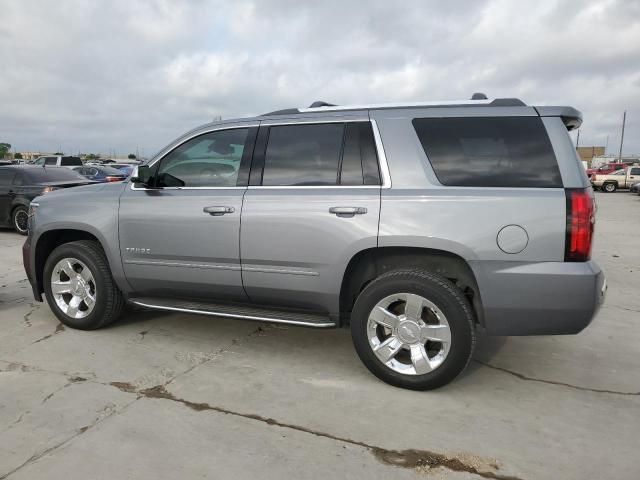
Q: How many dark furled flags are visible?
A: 0